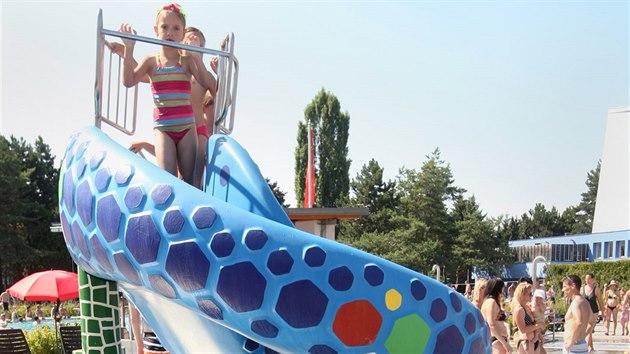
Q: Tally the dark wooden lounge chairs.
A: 2